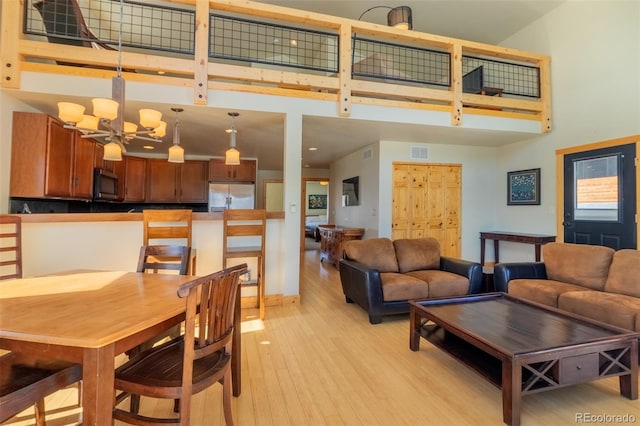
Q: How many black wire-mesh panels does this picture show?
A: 4